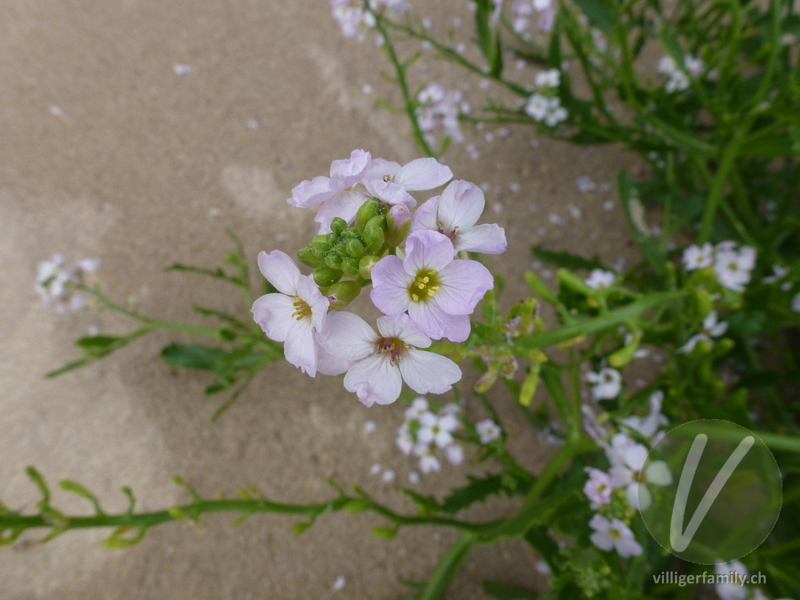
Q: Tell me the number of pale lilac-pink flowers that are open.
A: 6